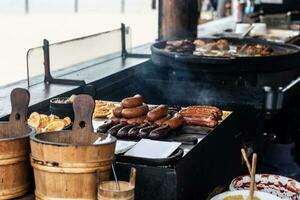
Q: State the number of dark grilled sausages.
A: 6